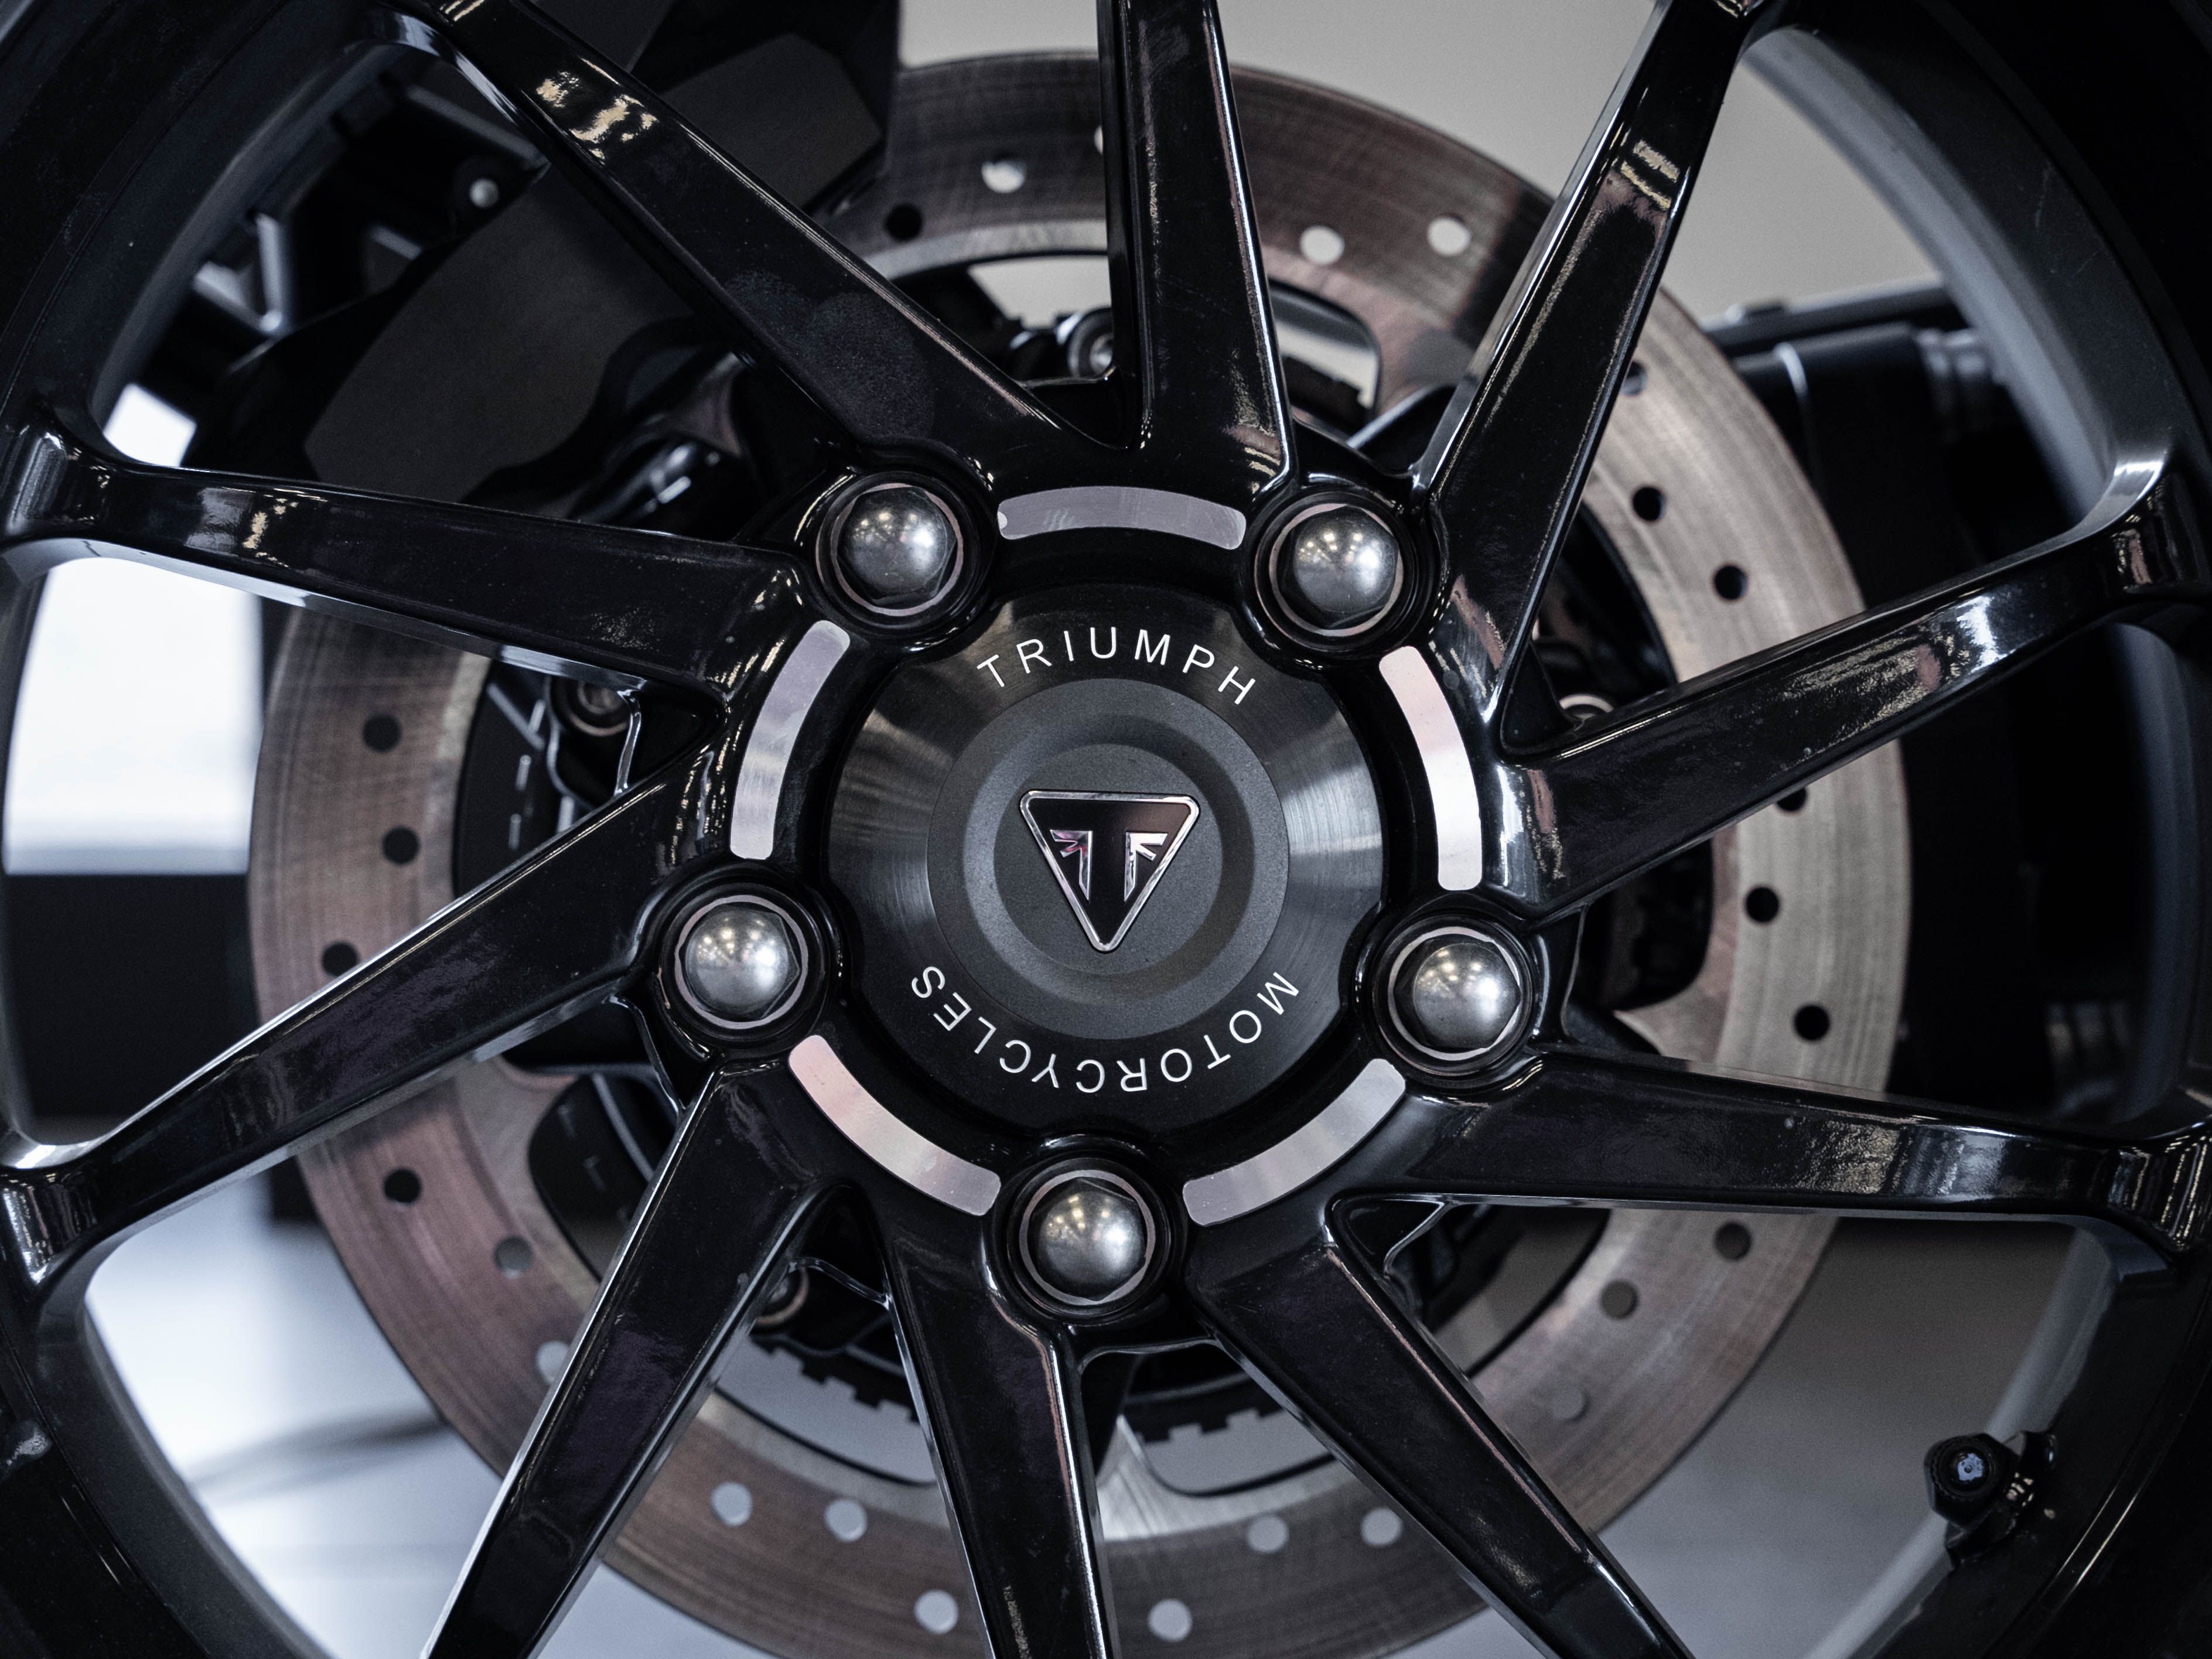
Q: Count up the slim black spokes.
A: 10